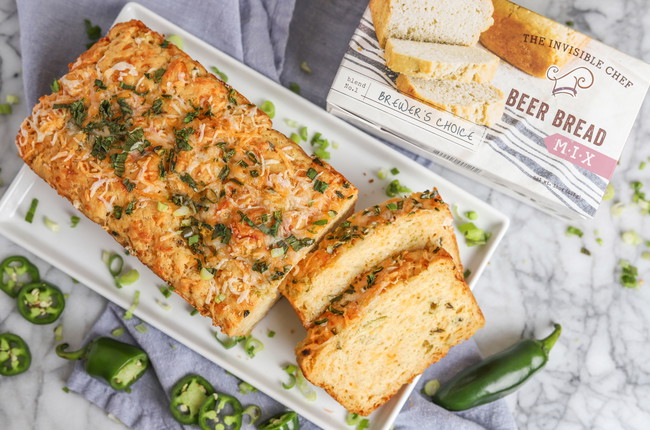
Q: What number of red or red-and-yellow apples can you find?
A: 0